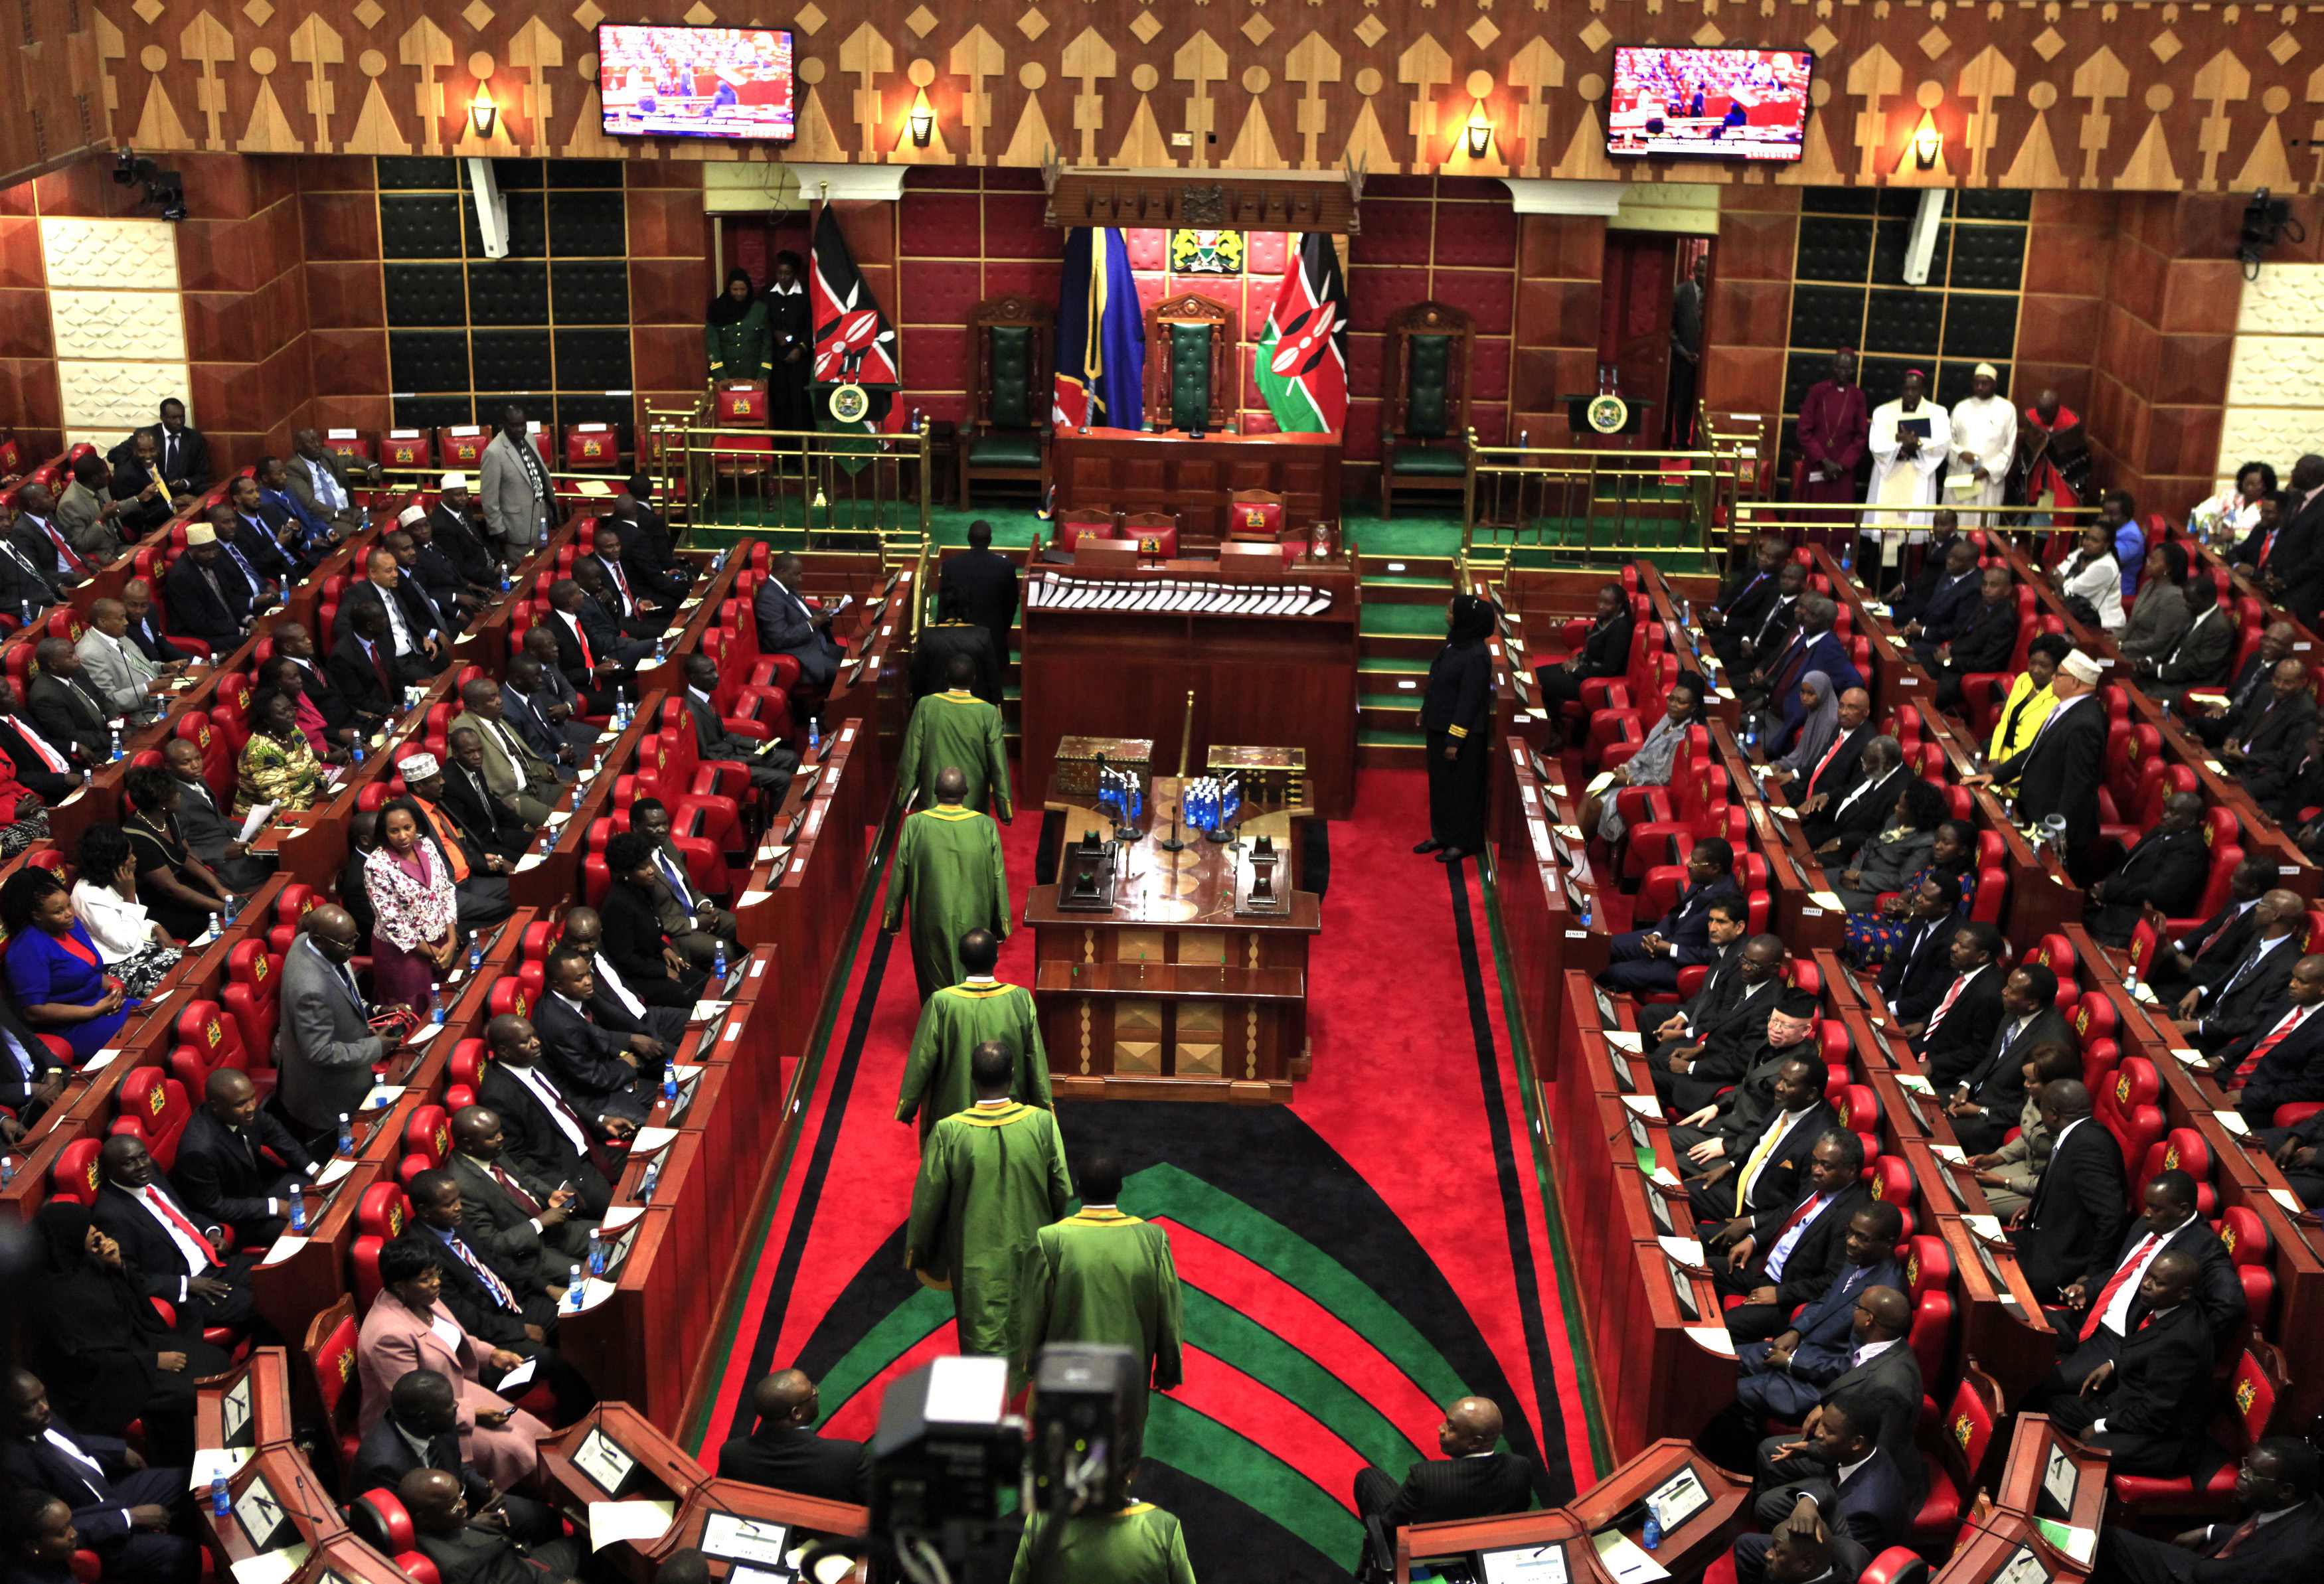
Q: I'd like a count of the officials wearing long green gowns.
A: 6